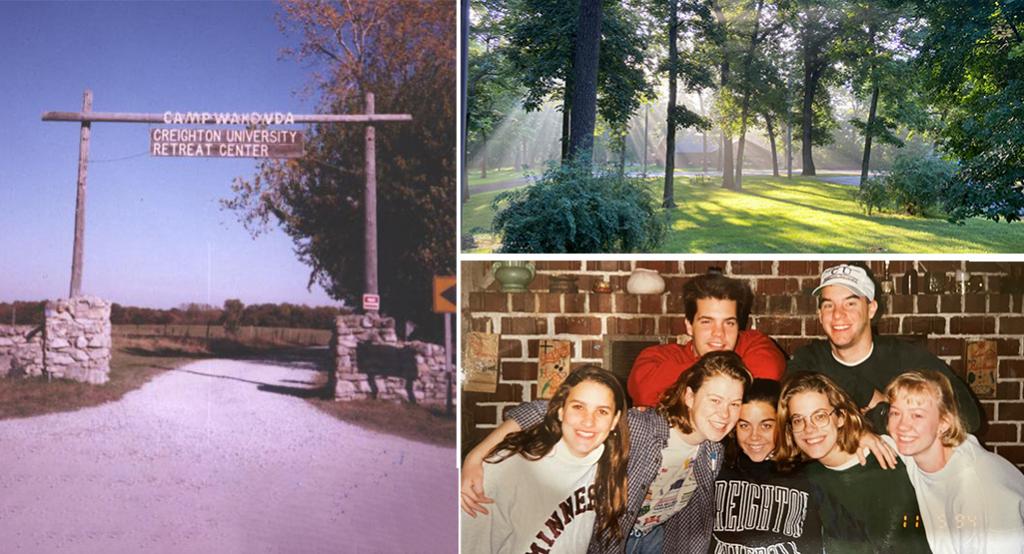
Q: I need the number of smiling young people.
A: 7